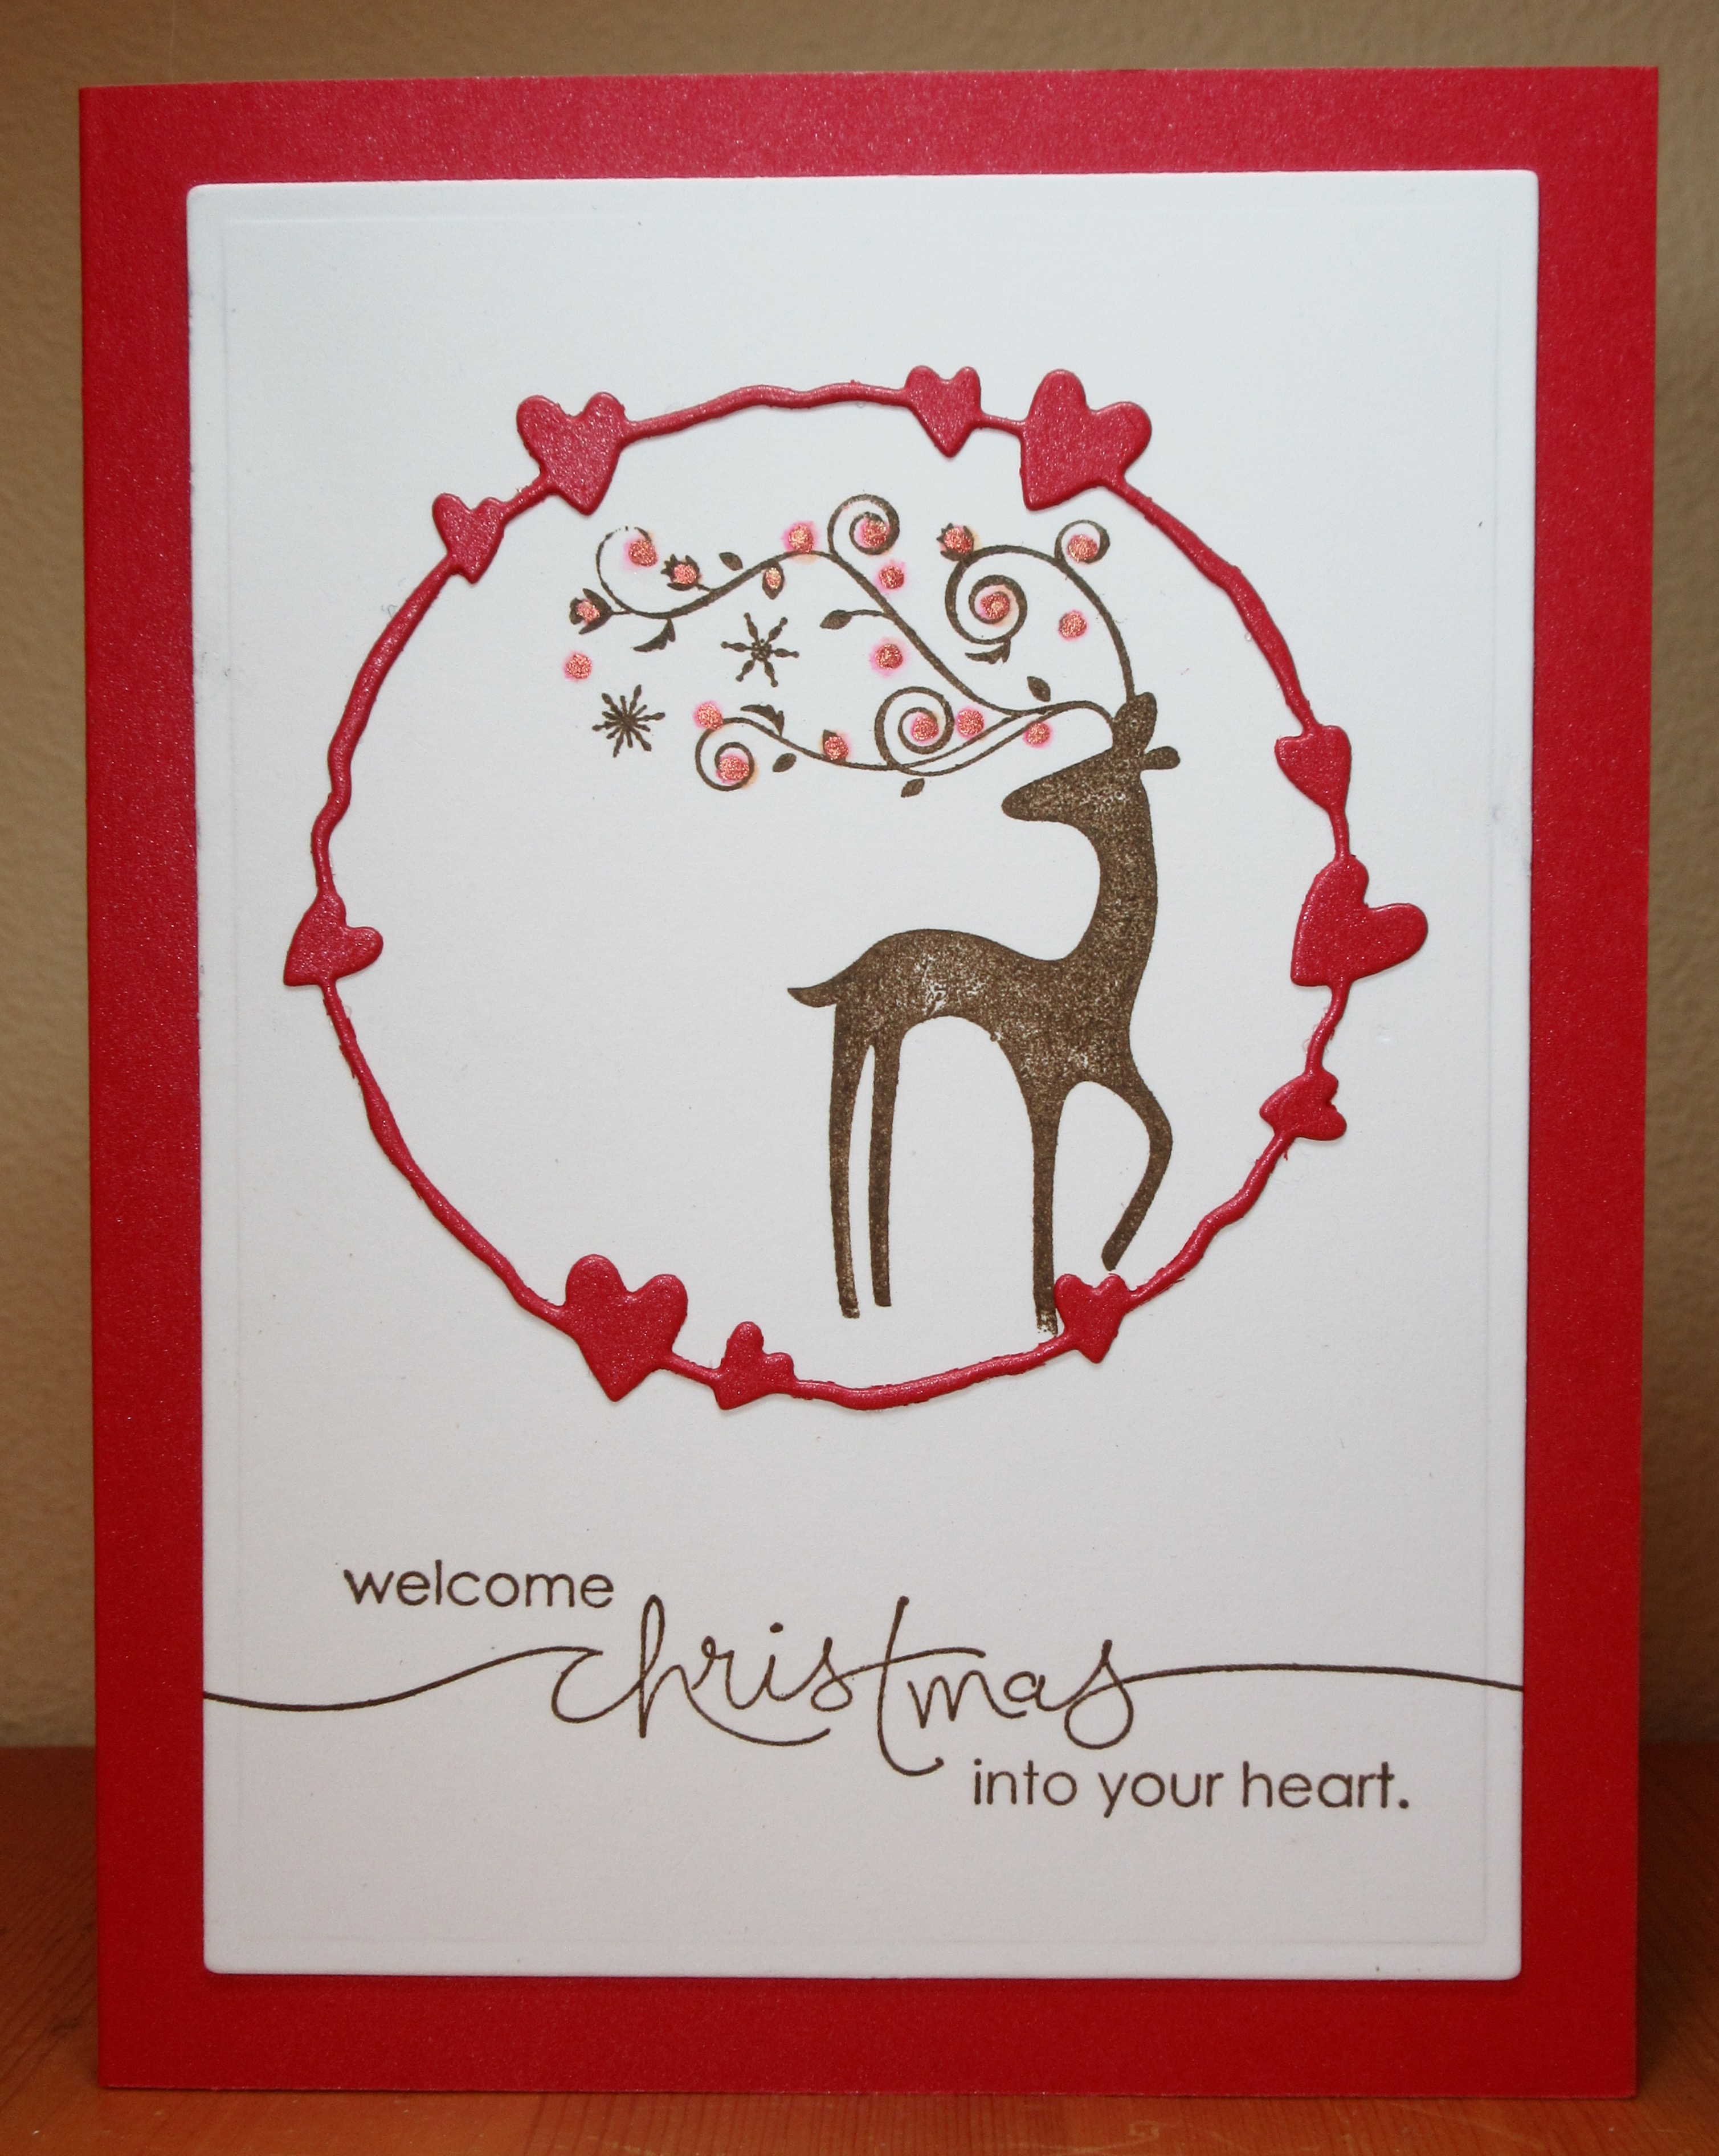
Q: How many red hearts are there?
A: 11